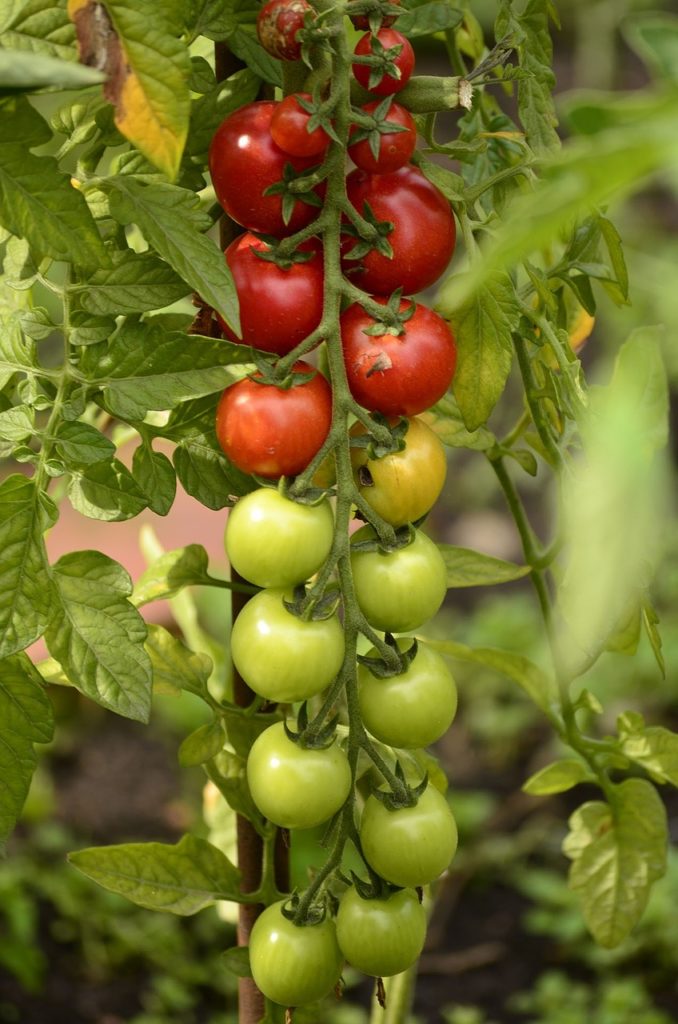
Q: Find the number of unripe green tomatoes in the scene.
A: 8